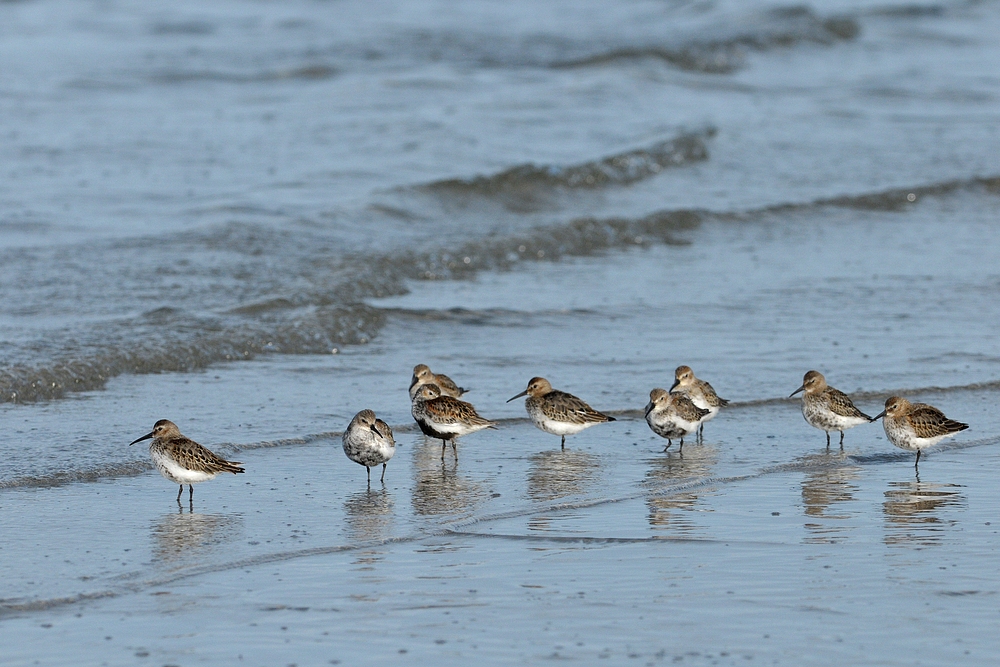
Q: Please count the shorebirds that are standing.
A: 9